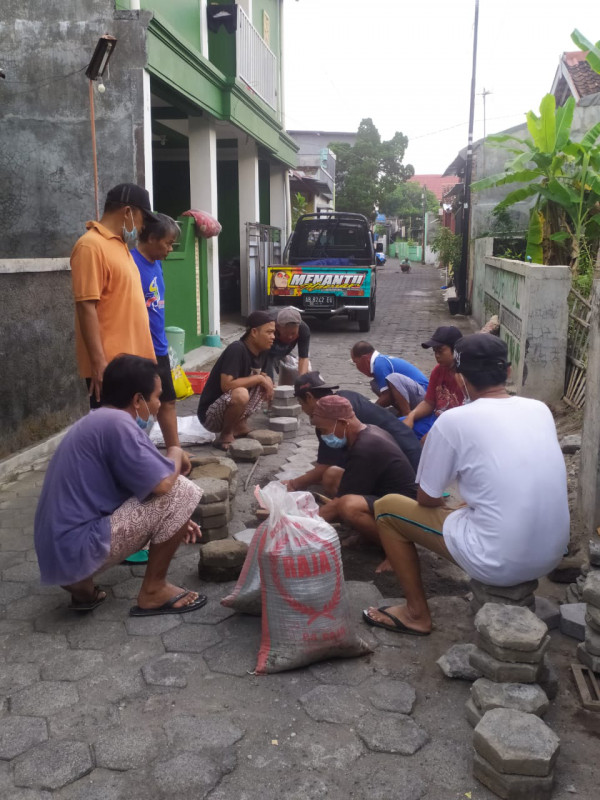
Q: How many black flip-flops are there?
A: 3